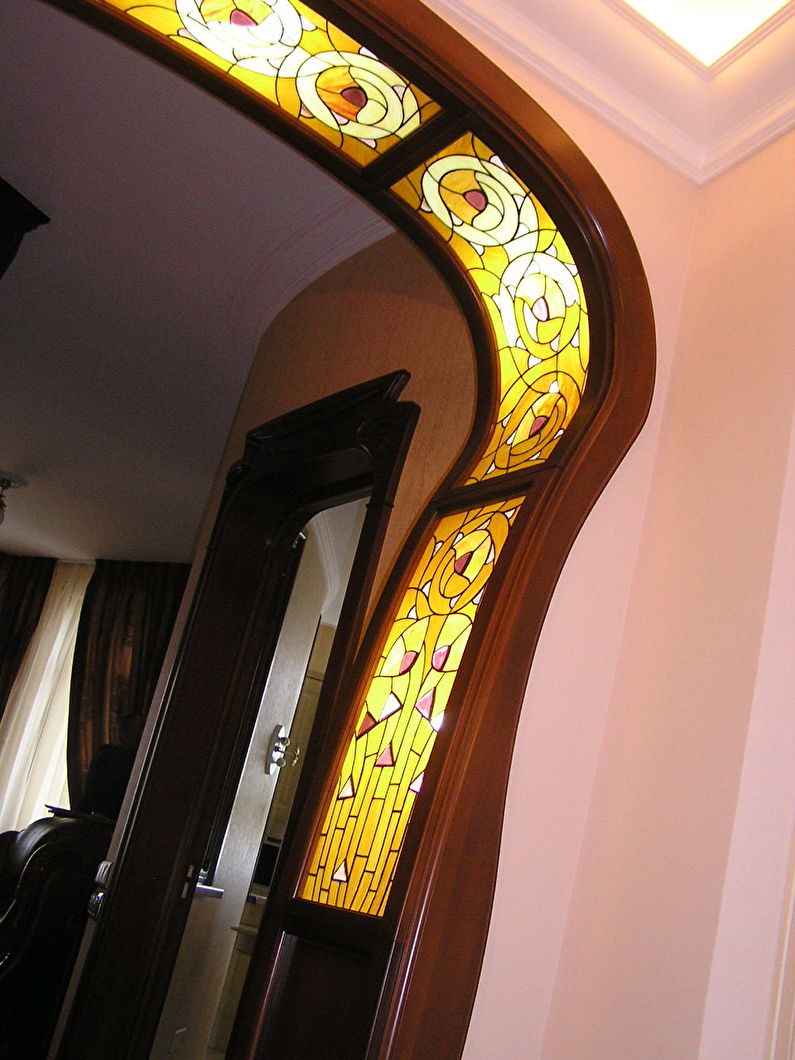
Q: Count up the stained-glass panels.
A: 3